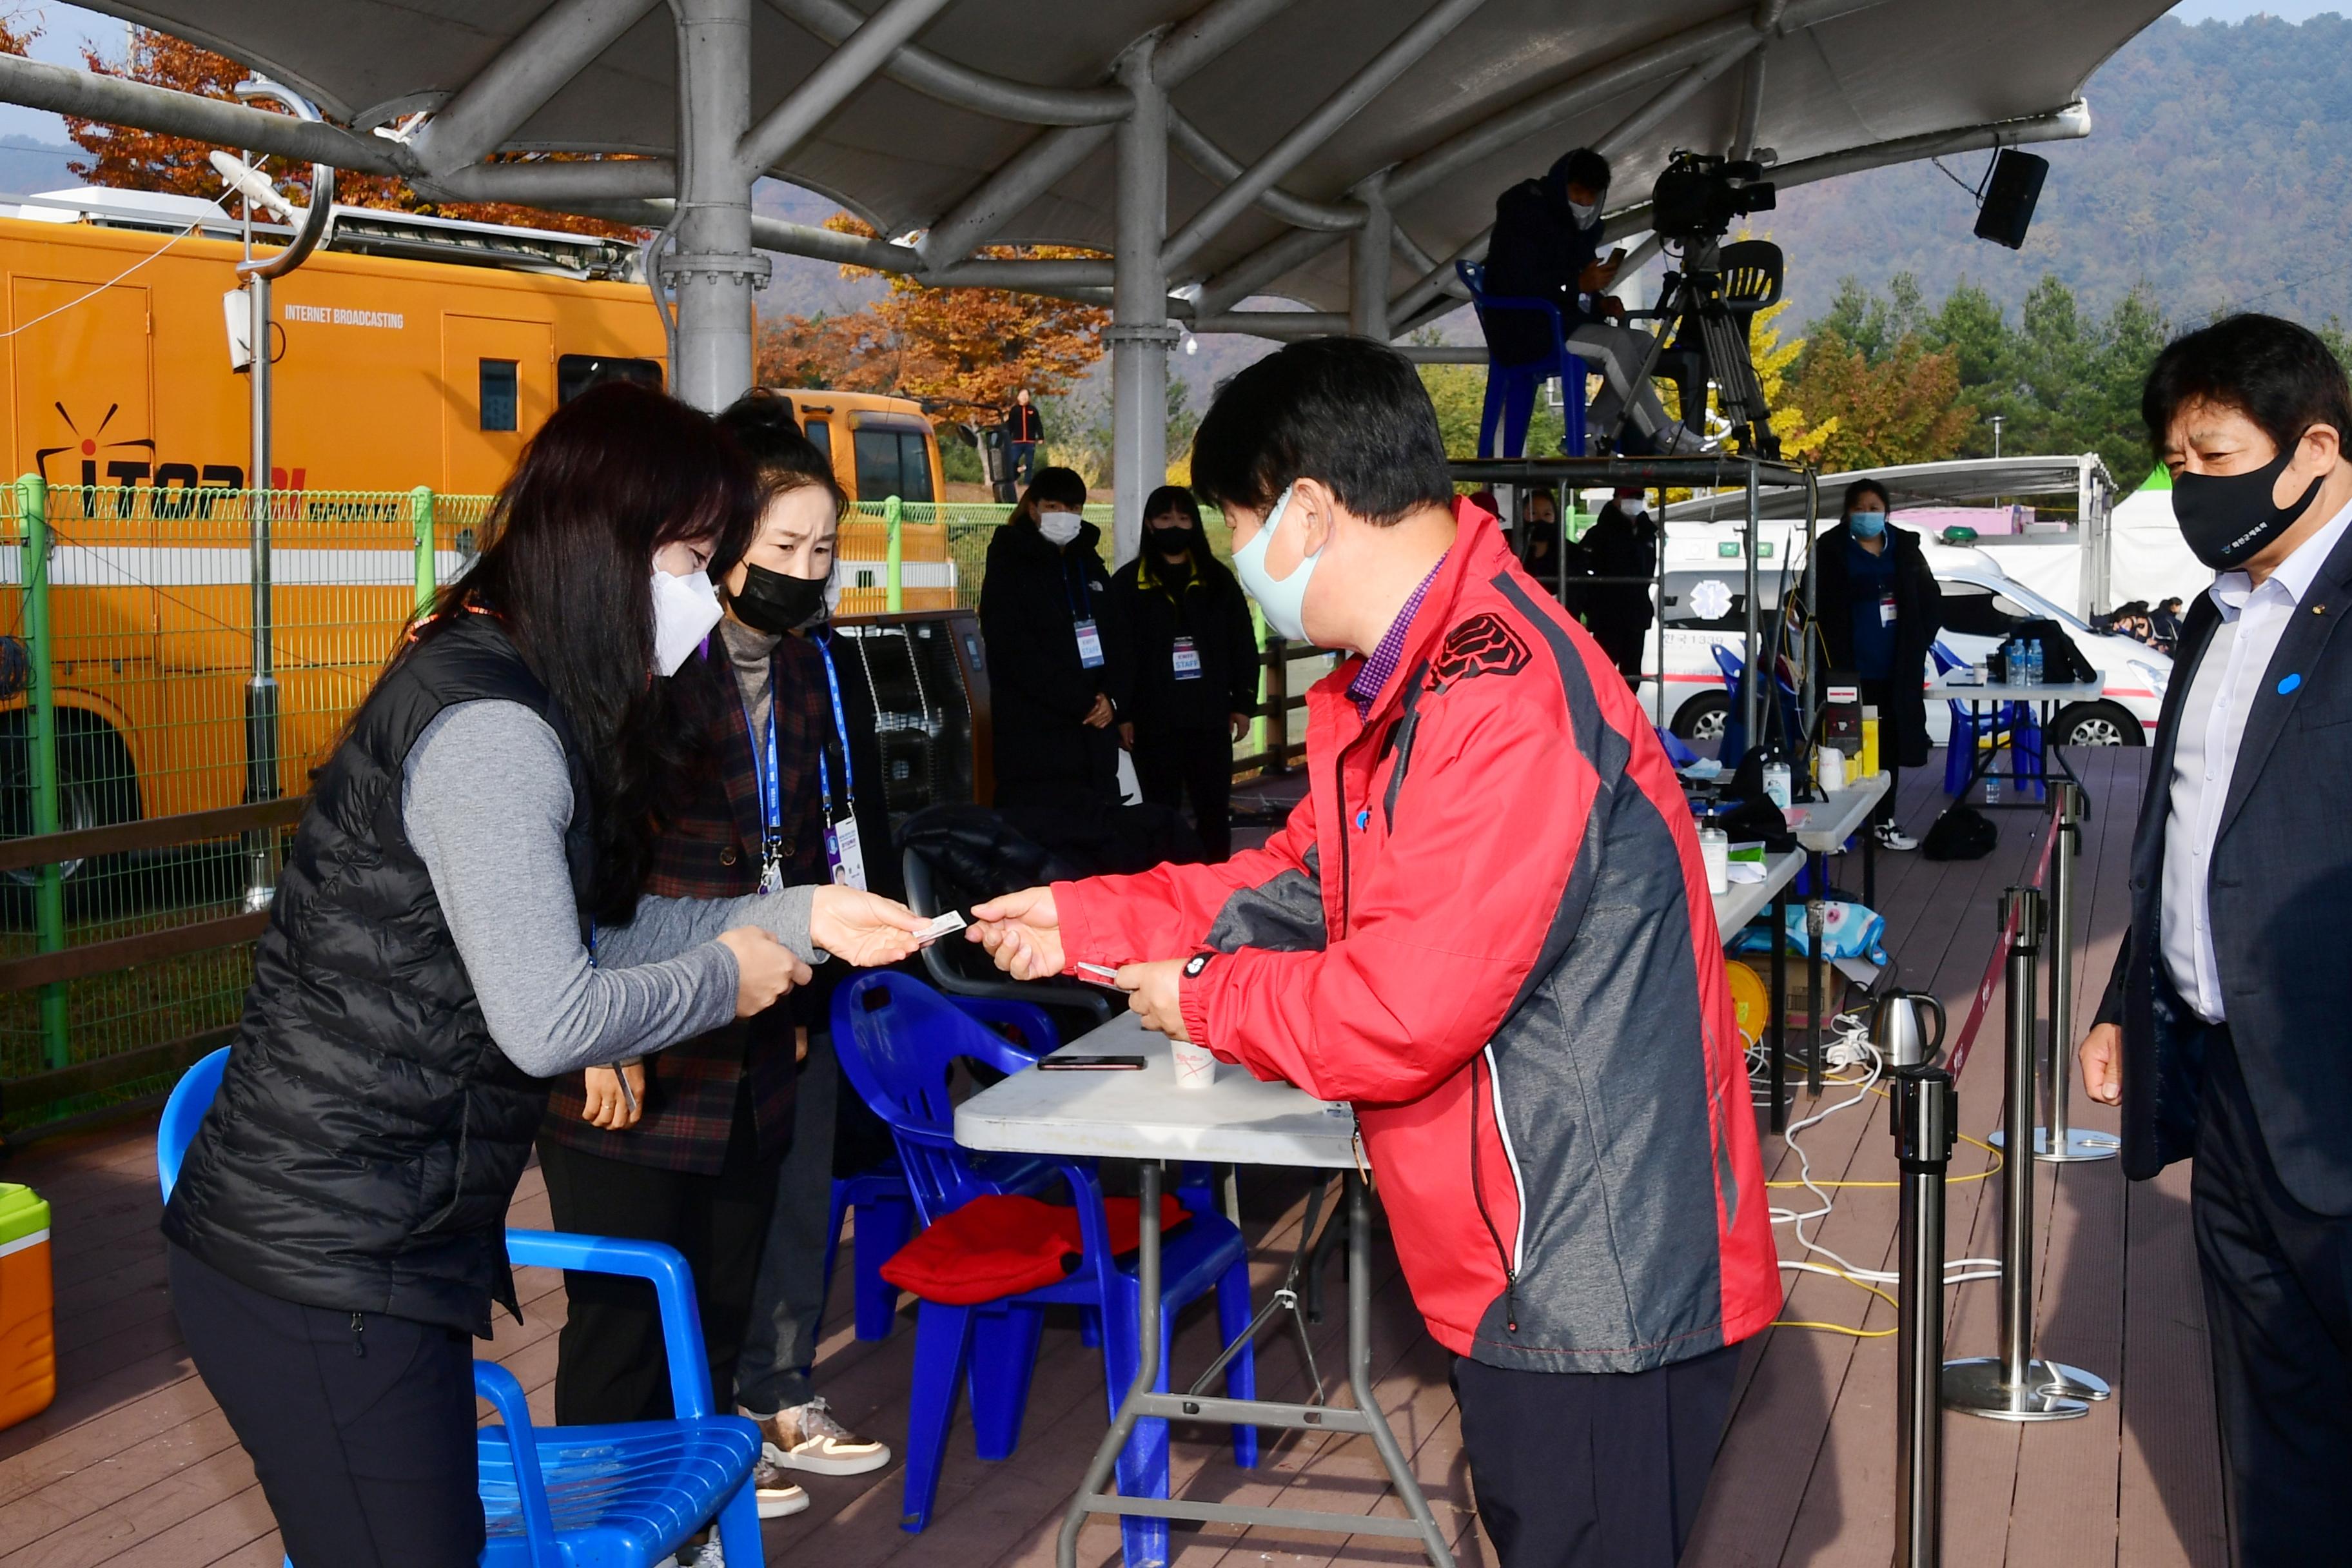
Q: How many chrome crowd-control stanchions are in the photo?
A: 3